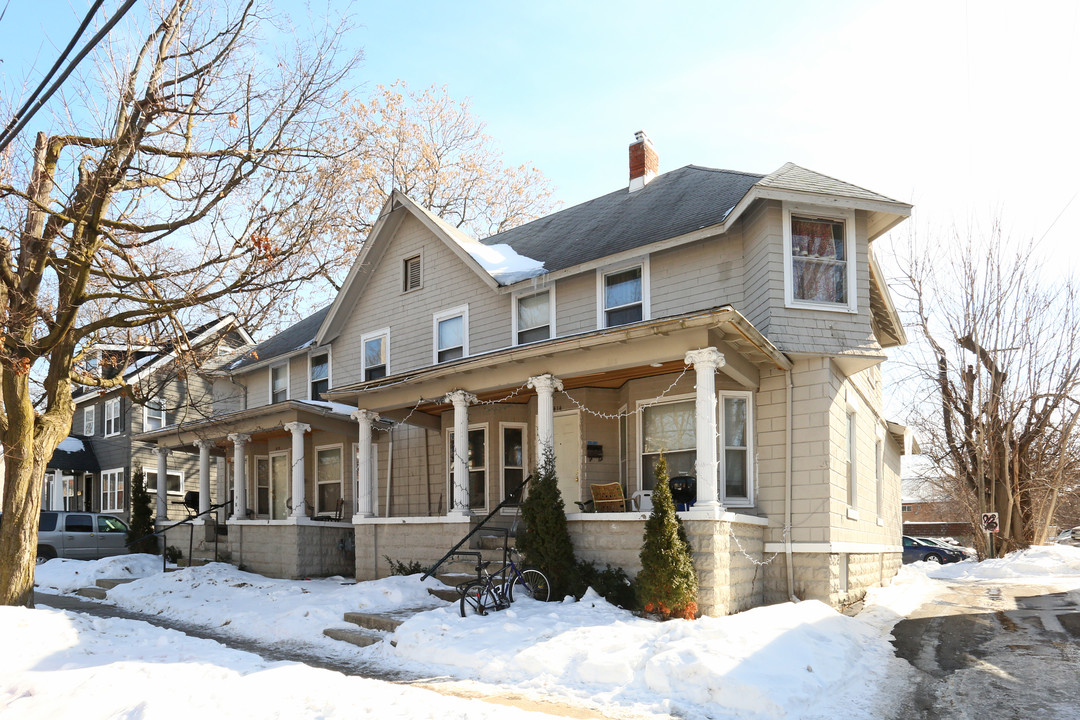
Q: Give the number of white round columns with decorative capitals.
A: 8